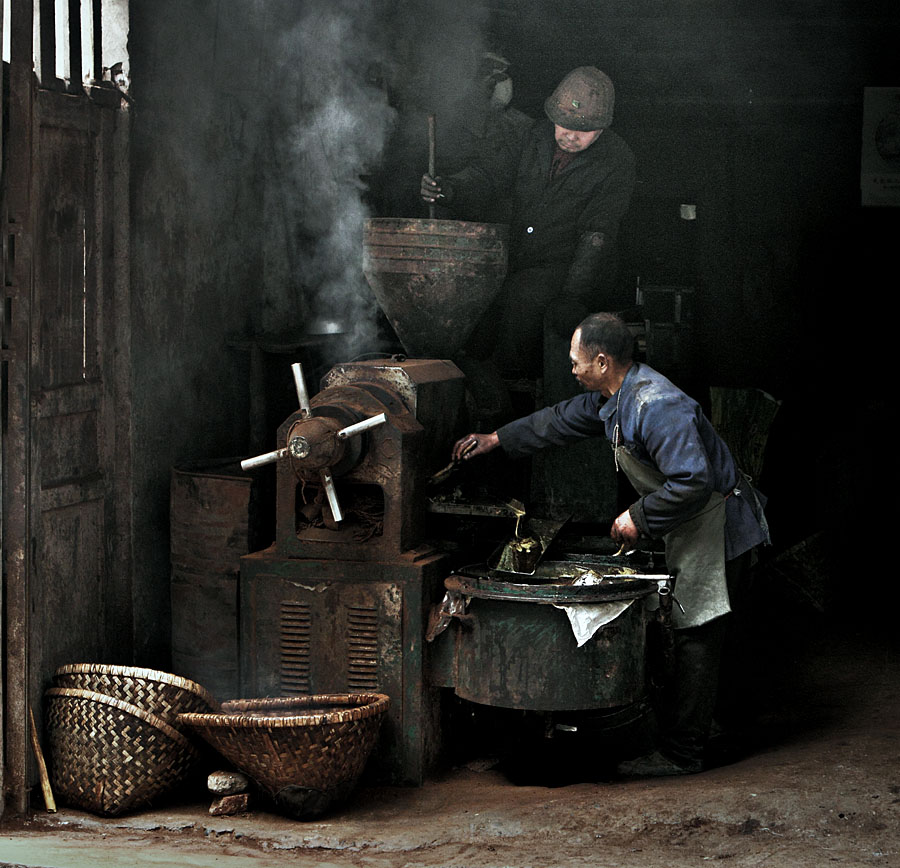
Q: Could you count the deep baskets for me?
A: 3